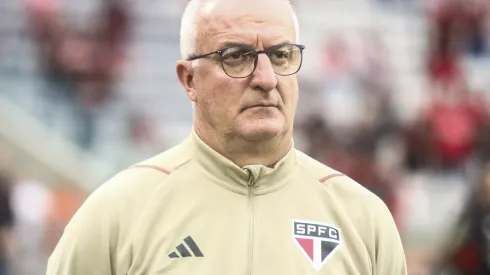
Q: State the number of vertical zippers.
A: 1